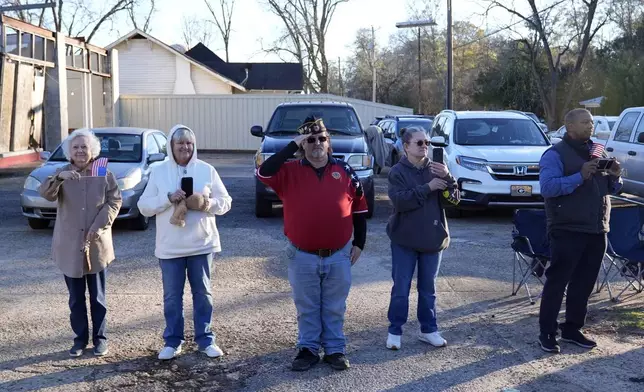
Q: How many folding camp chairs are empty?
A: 2